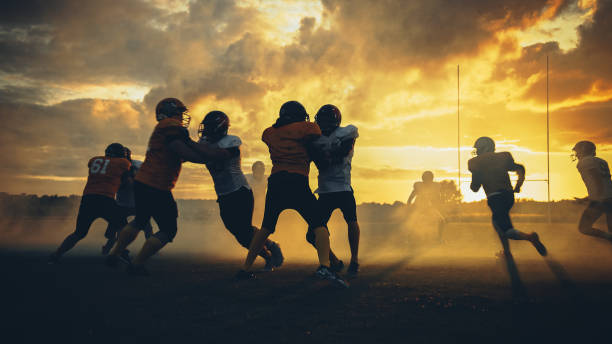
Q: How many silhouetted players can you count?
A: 10